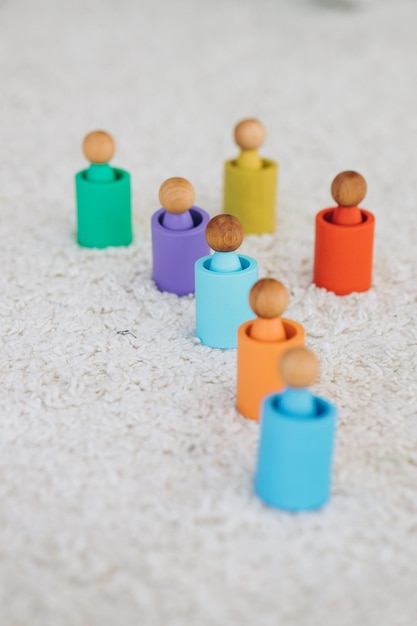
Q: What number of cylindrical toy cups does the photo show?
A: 7